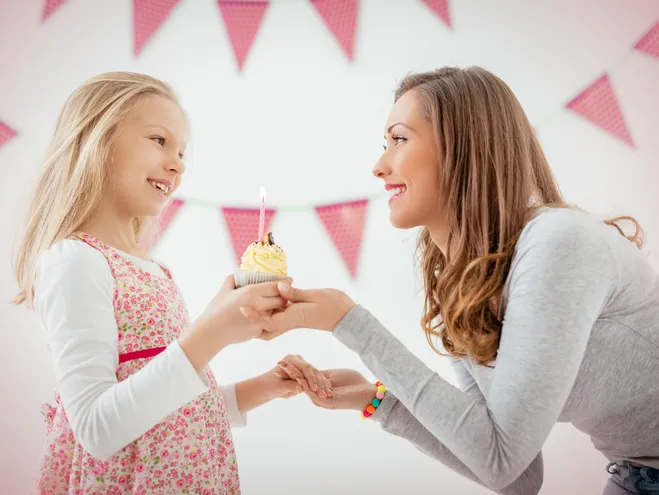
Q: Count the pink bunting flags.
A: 11